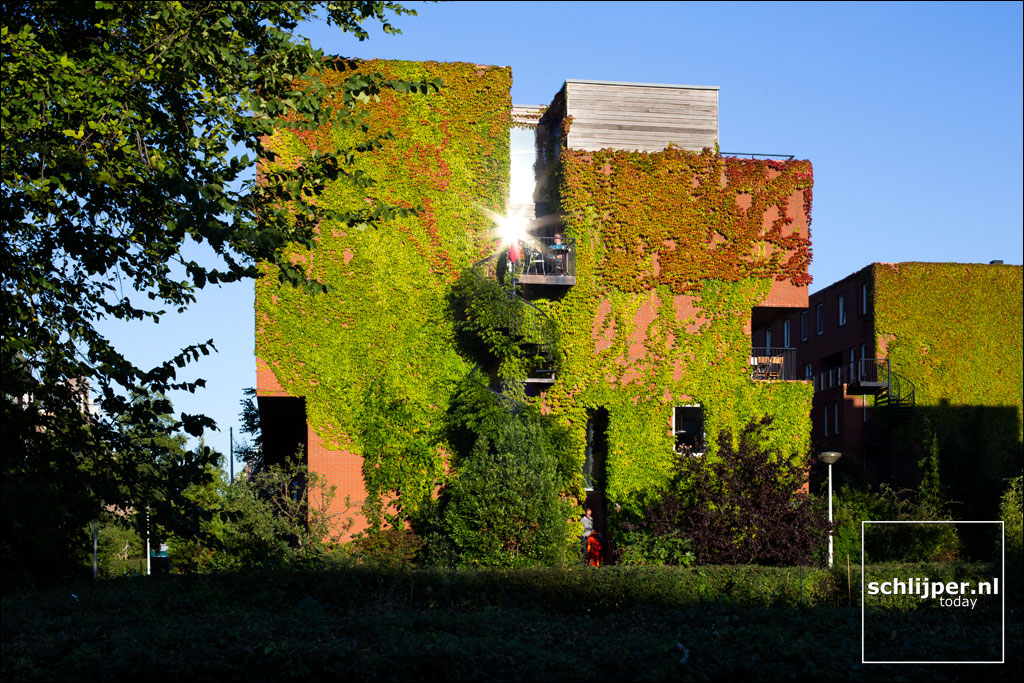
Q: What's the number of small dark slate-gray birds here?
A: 0